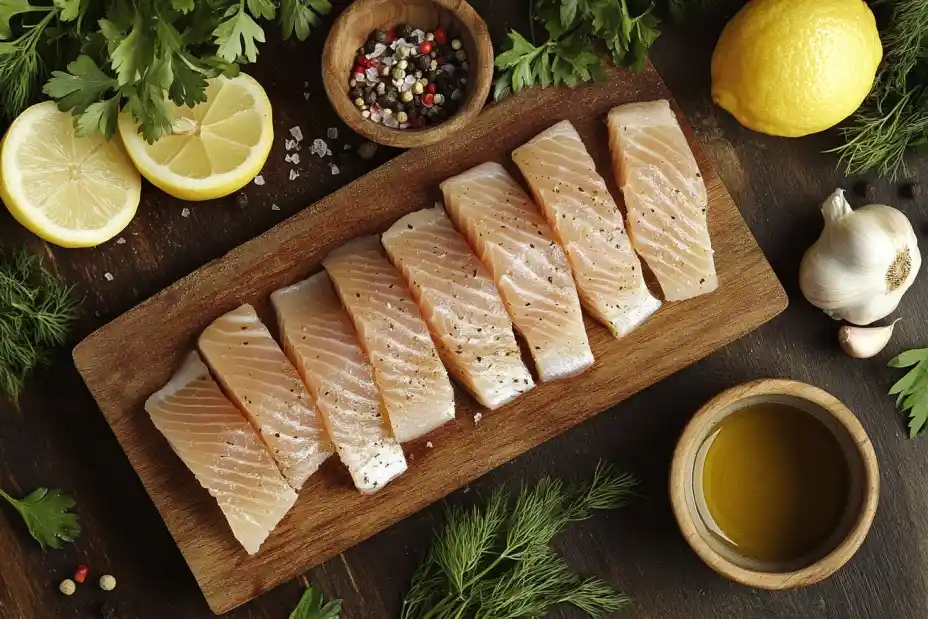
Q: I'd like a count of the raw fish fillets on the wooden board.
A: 8